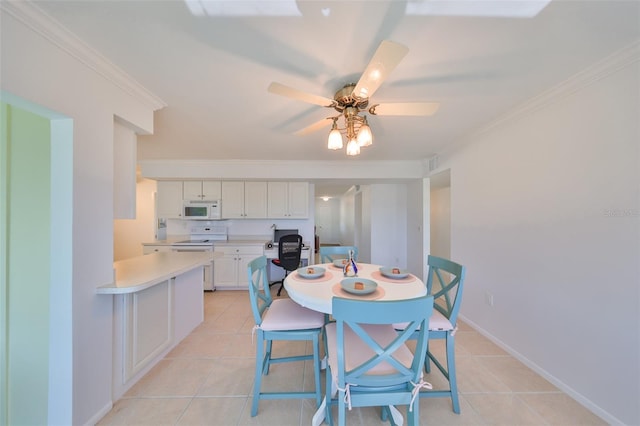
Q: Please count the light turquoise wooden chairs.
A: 4